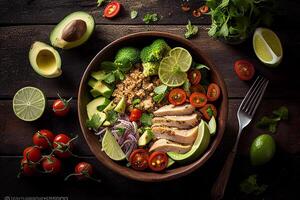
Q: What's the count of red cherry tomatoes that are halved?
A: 9